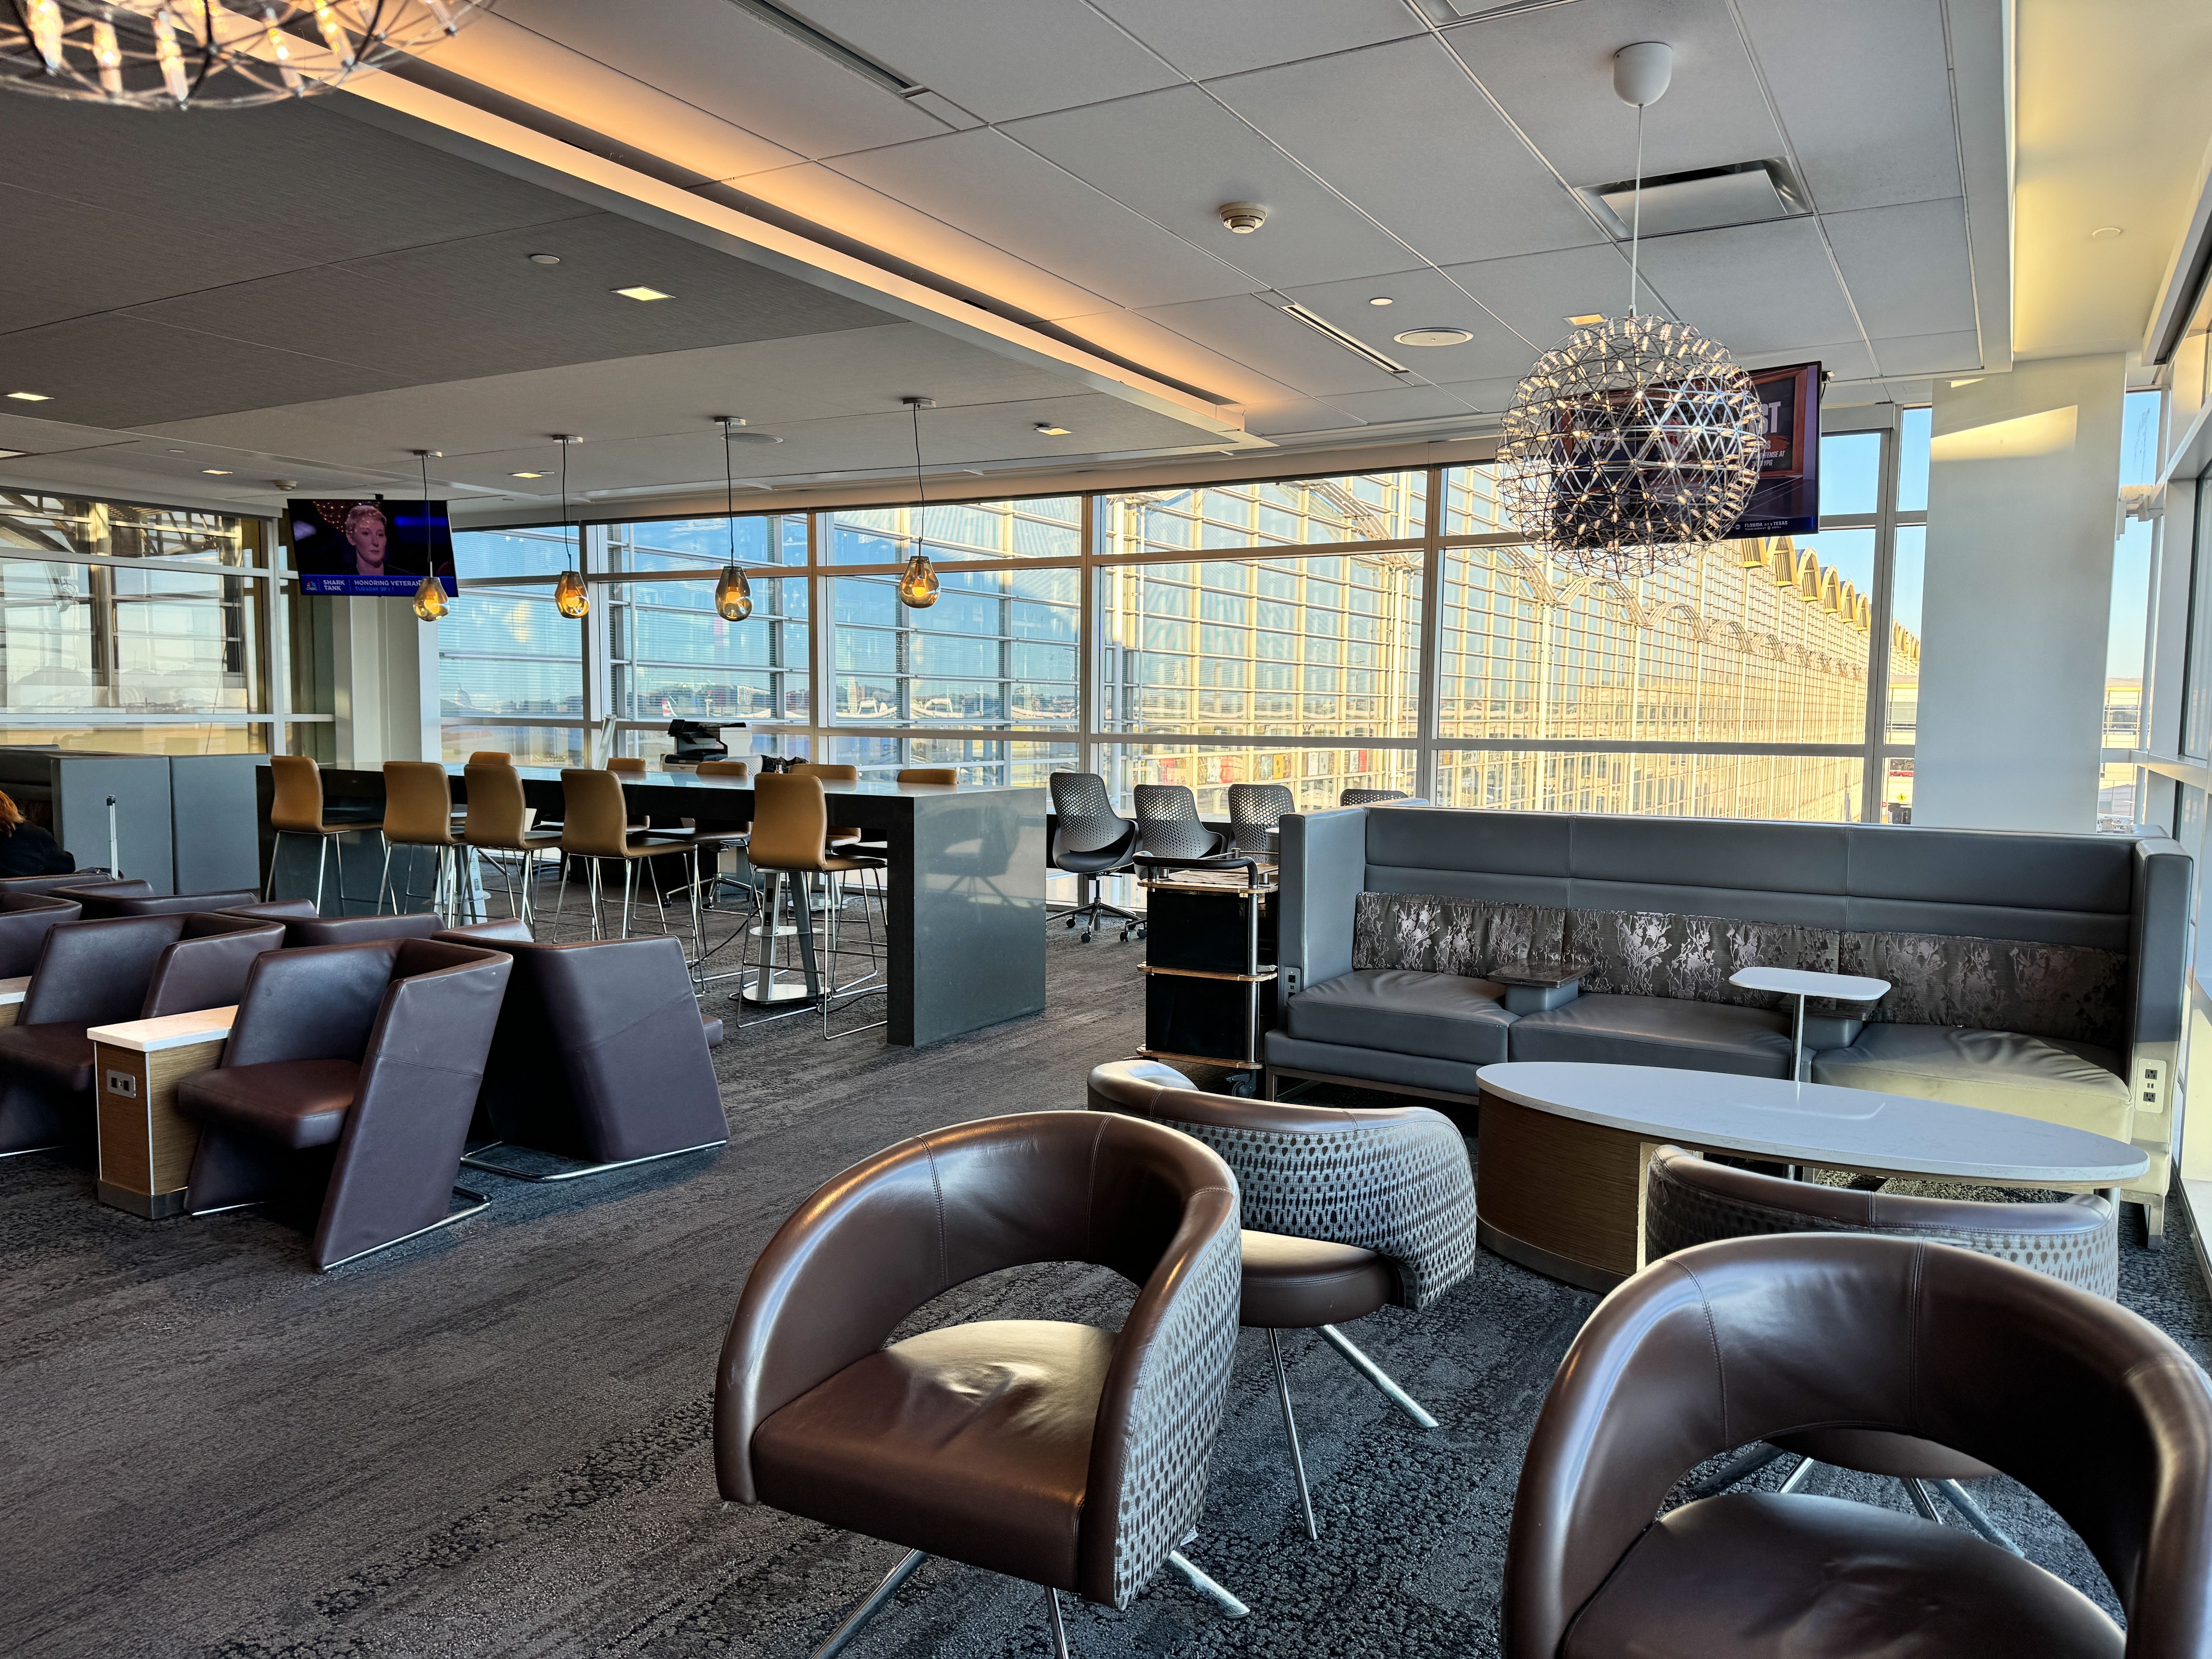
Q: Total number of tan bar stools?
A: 10